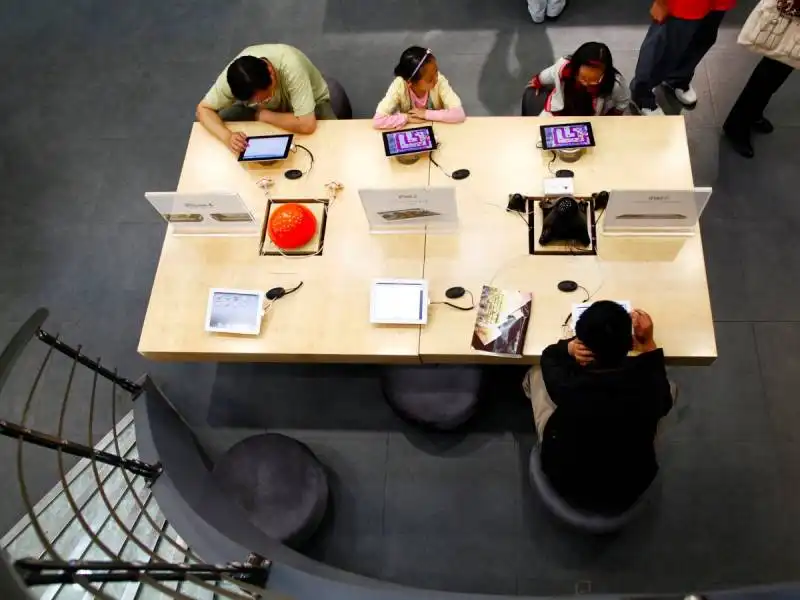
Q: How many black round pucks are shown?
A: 6